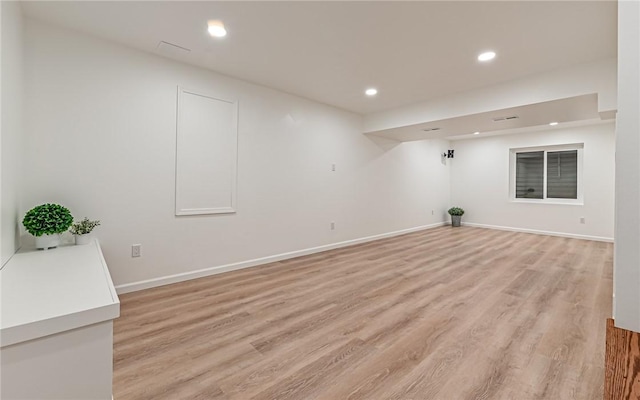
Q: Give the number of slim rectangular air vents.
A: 2